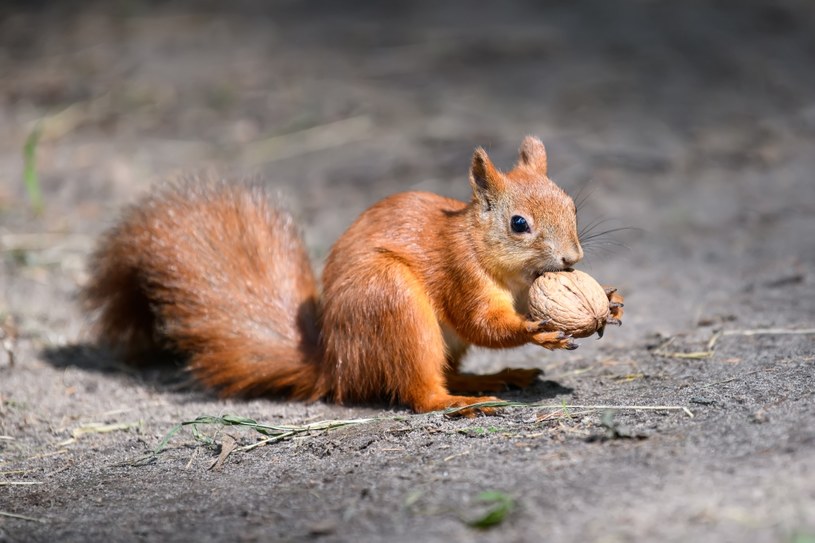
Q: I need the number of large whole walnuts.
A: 1